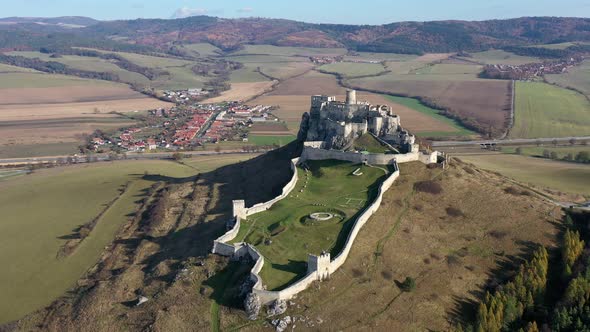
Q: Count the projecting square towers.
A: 2